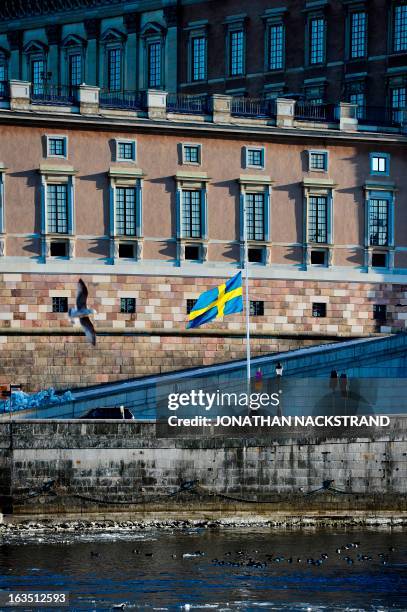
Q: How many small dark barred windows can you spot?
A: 6